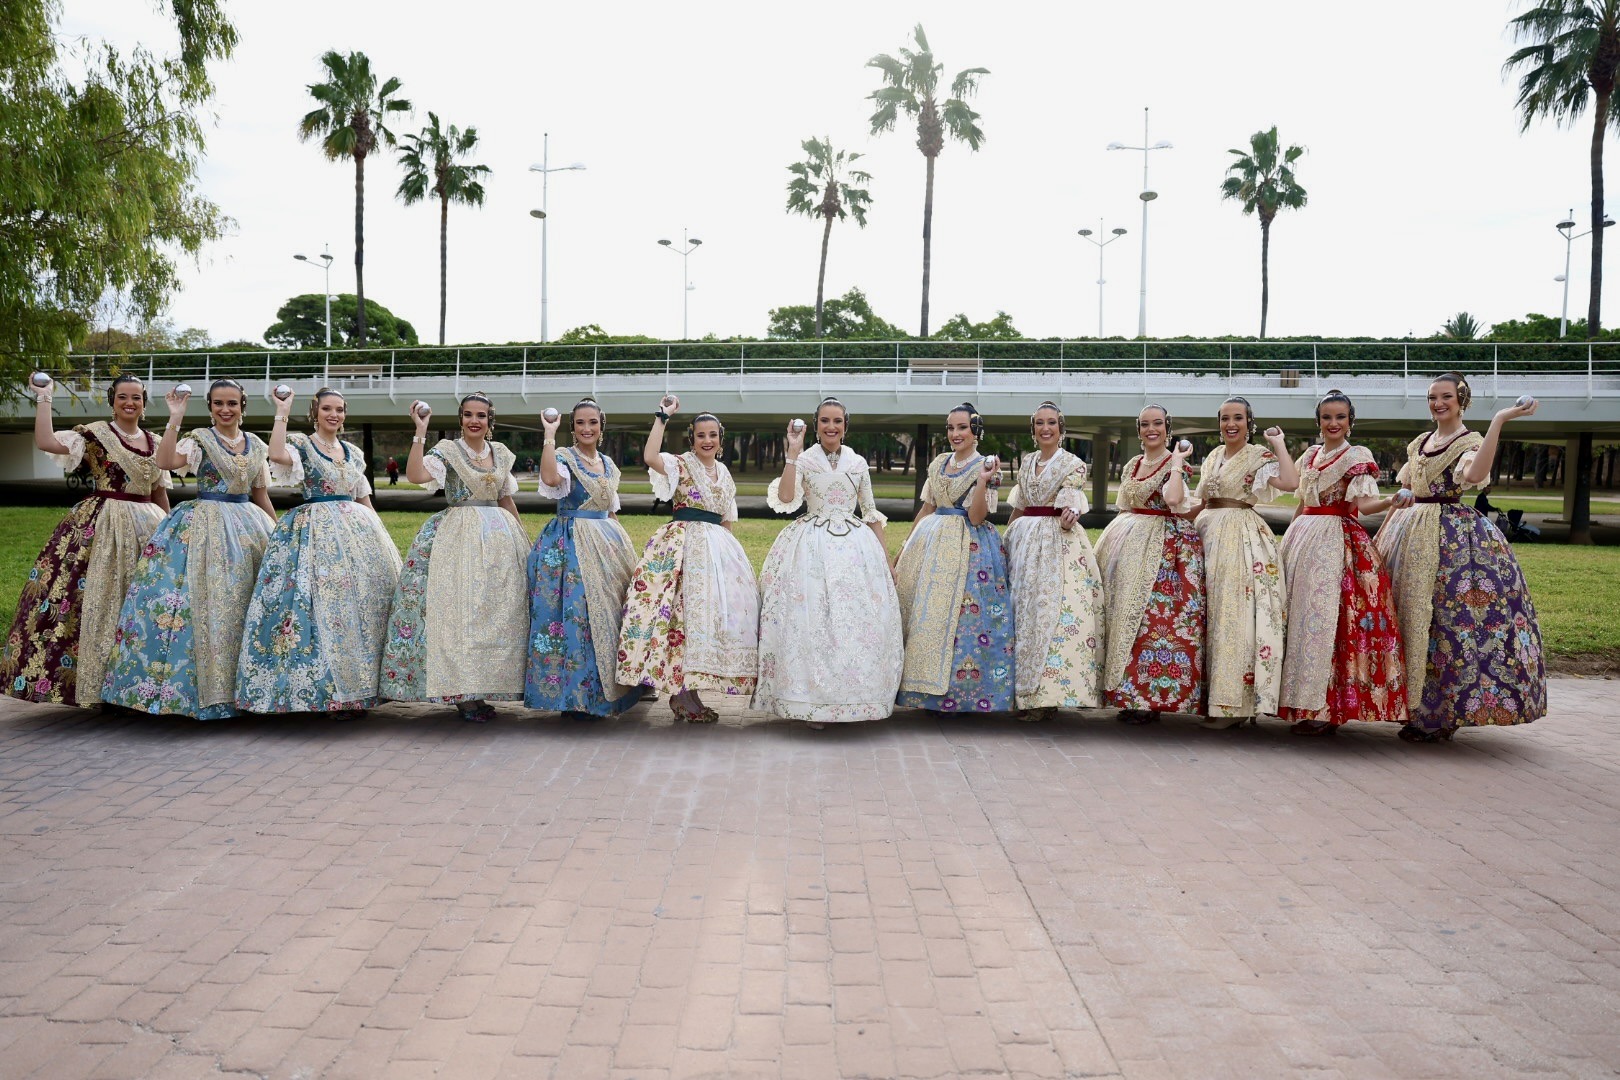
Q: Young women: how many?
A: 13